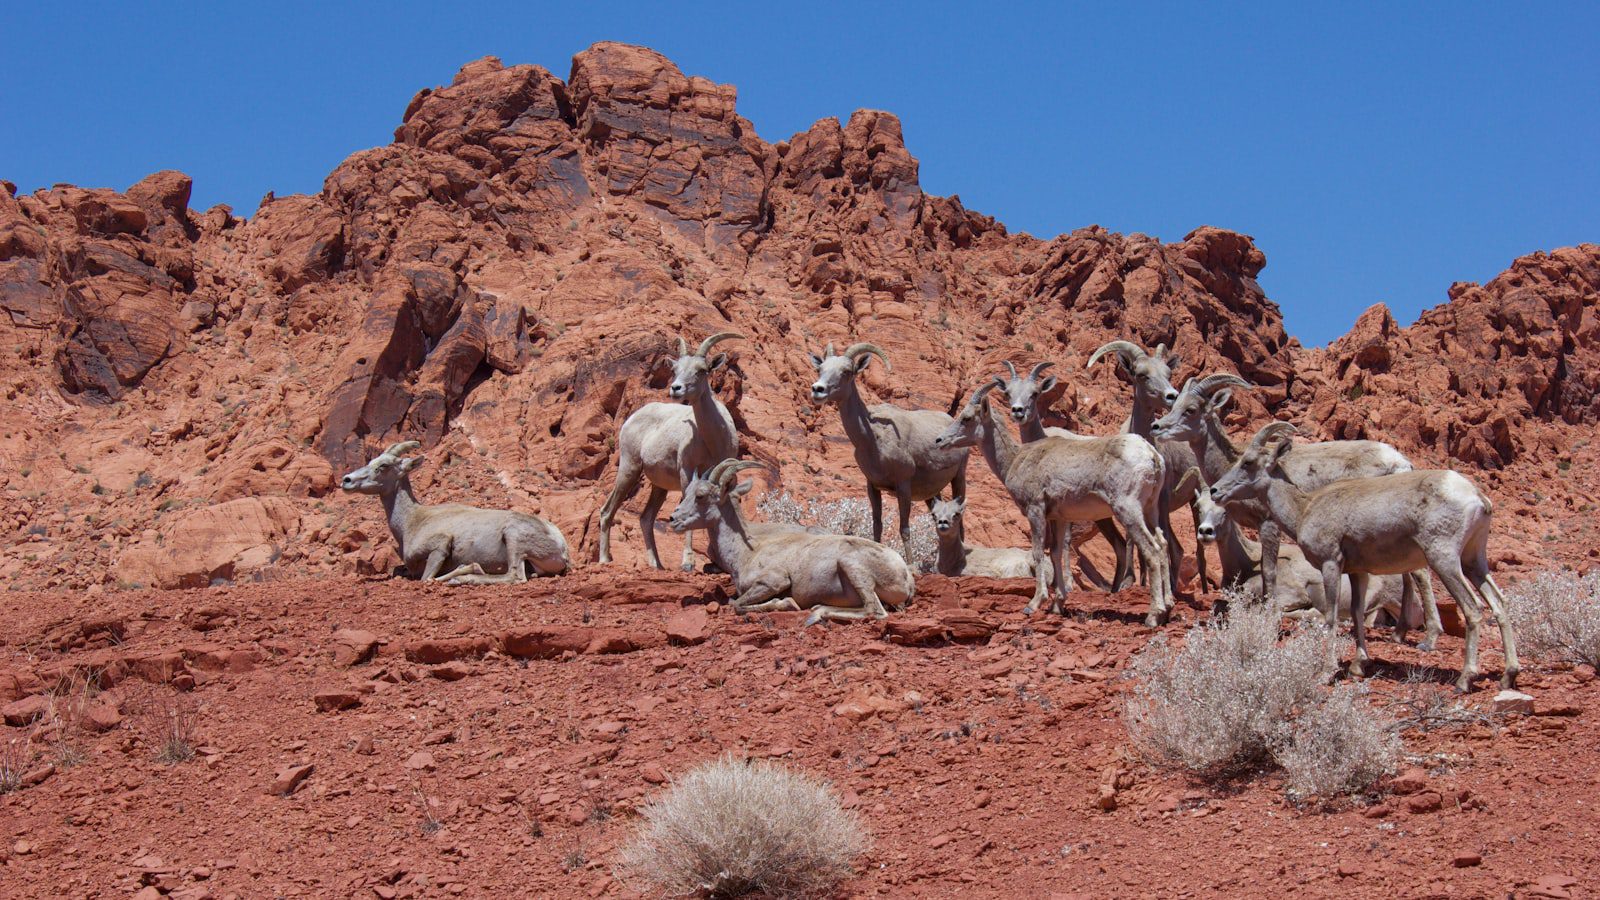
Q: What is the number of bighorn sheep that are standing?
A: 7